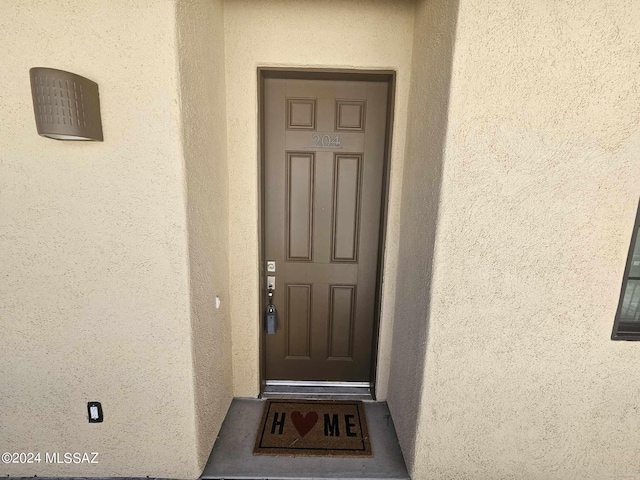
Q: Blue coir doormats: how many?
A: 0